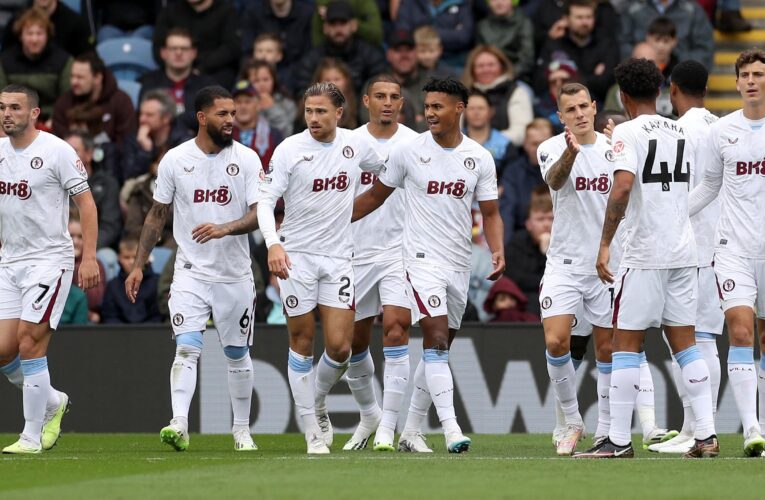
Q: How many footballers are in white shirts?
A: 9